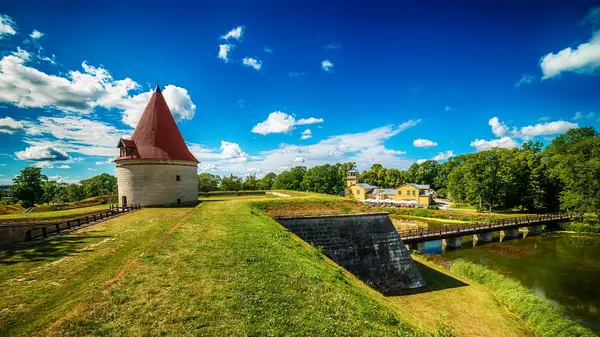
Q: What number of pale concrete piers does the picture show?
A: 5